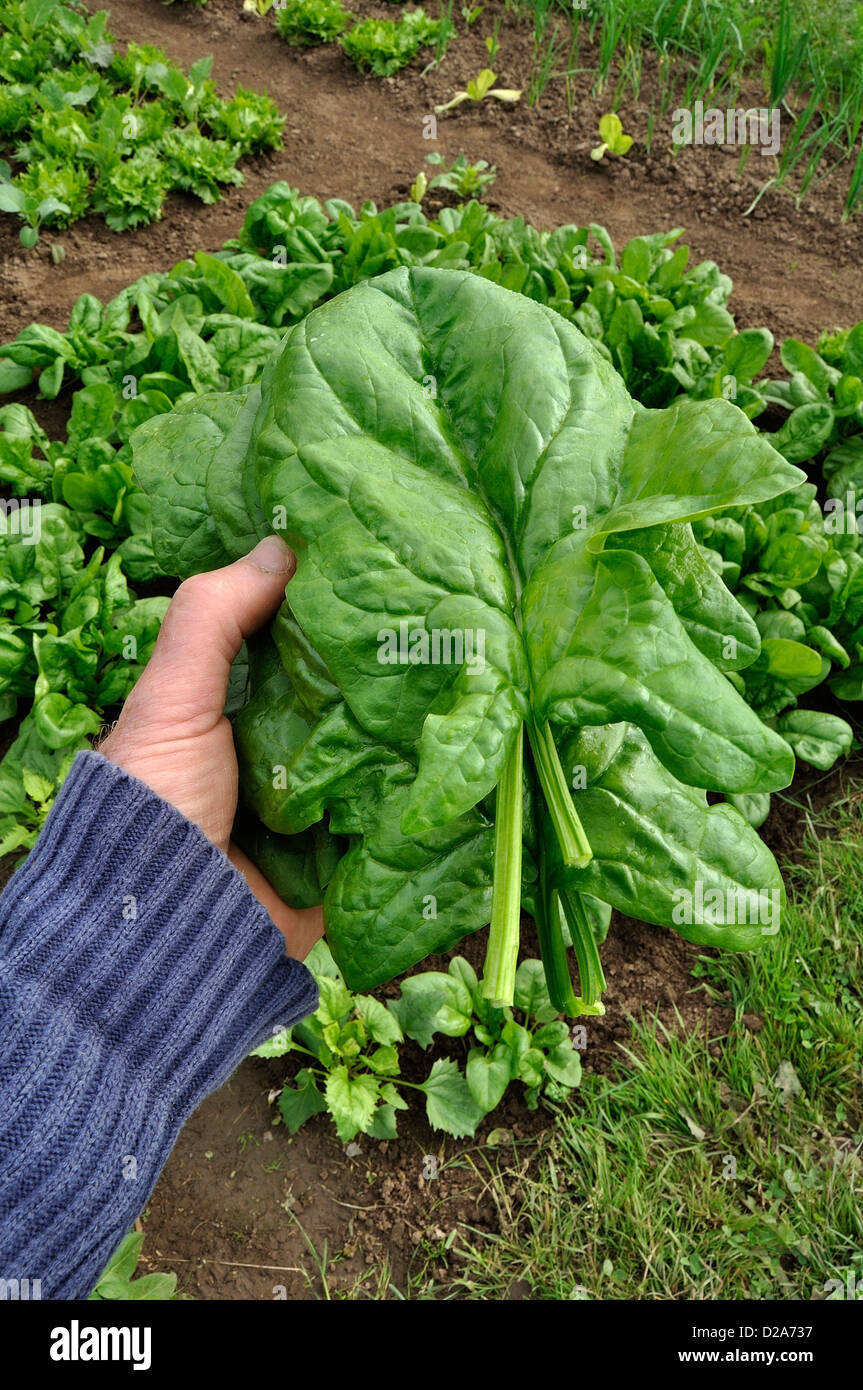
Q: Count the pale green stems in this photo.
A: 2